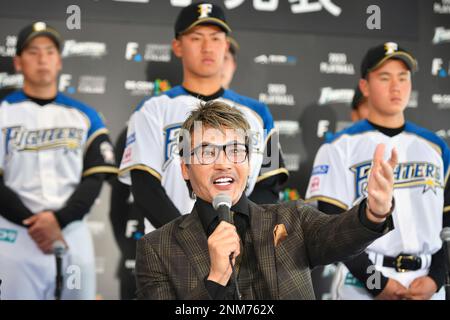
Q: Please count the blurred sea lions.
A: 0